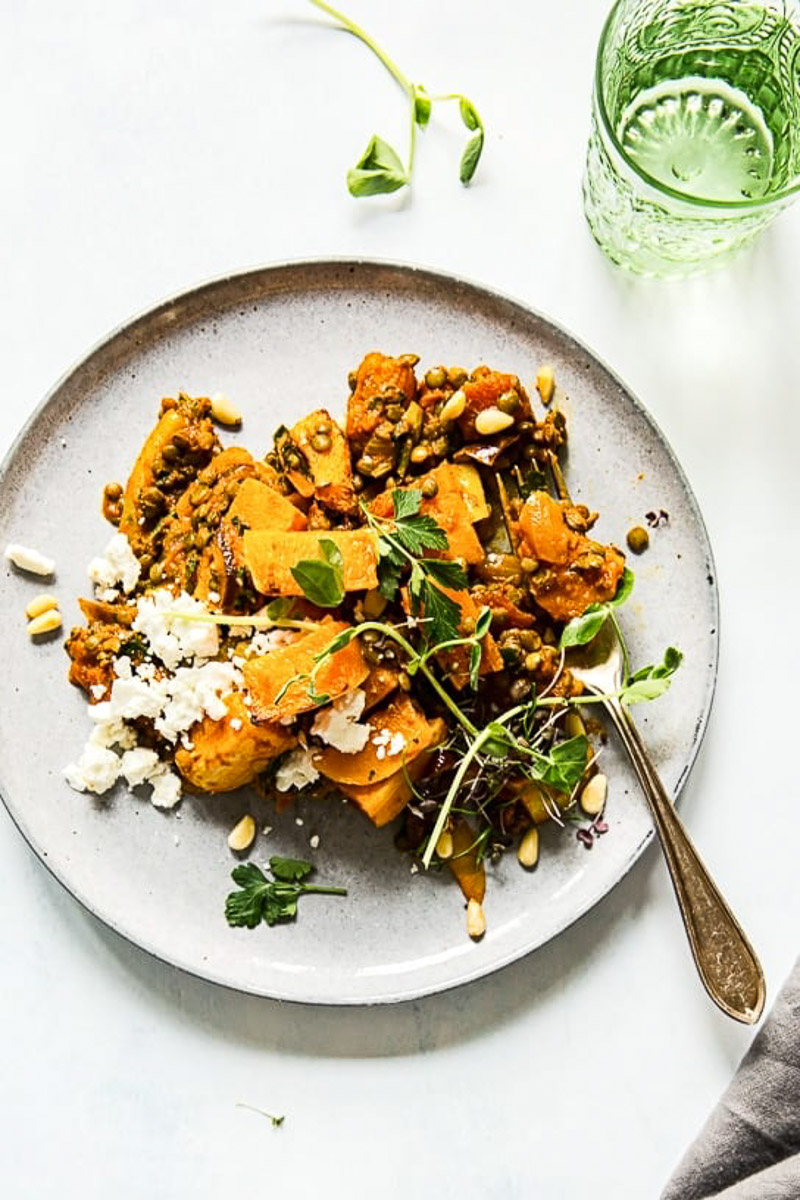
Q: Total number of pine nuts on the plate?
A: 11